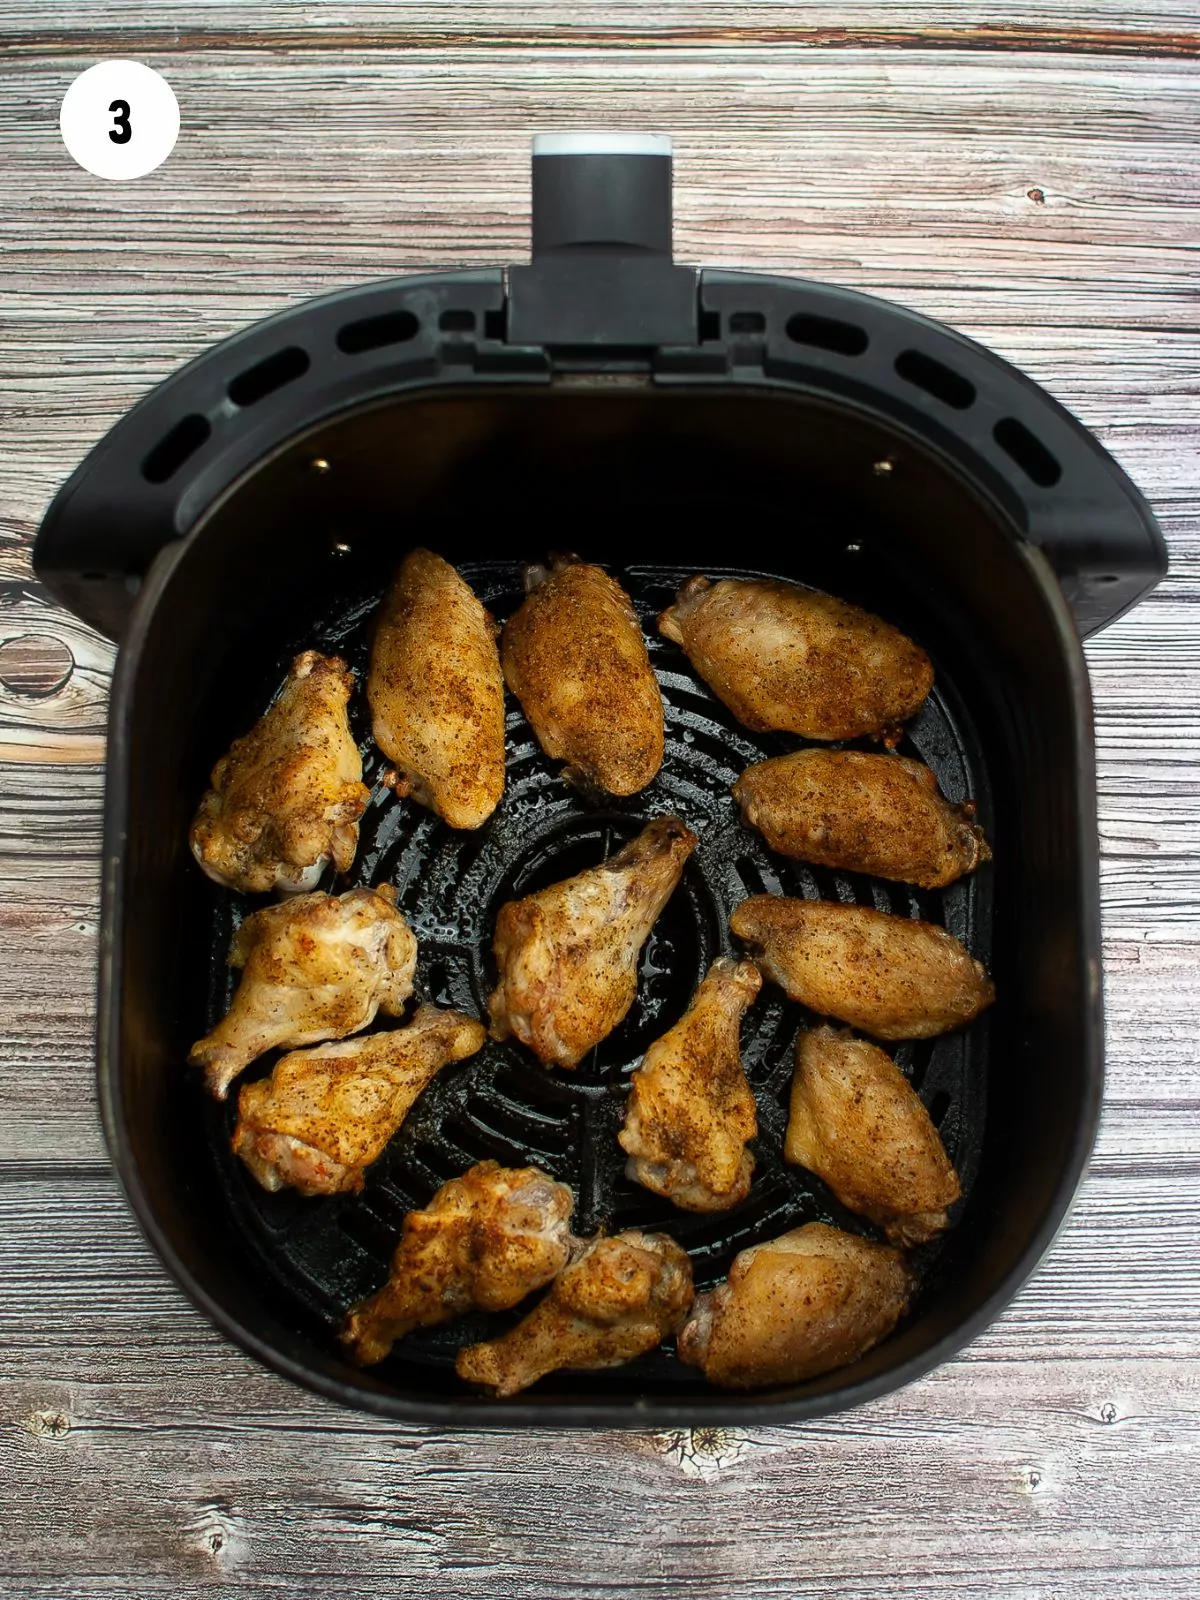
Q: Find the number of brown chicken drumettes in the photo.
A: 7